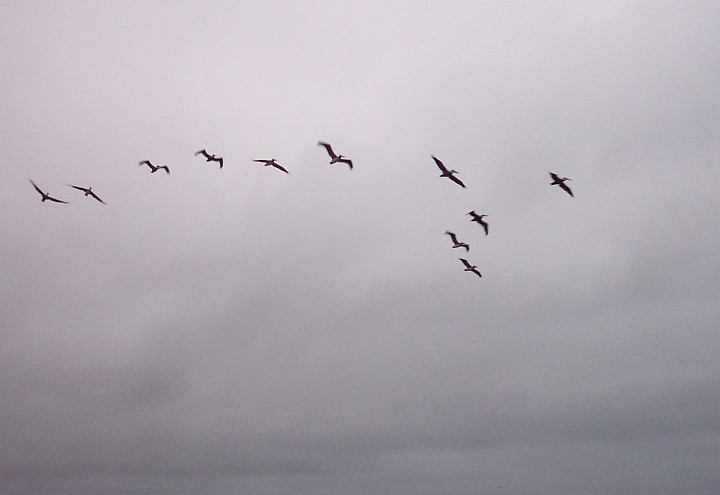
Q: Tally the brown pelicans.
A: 11